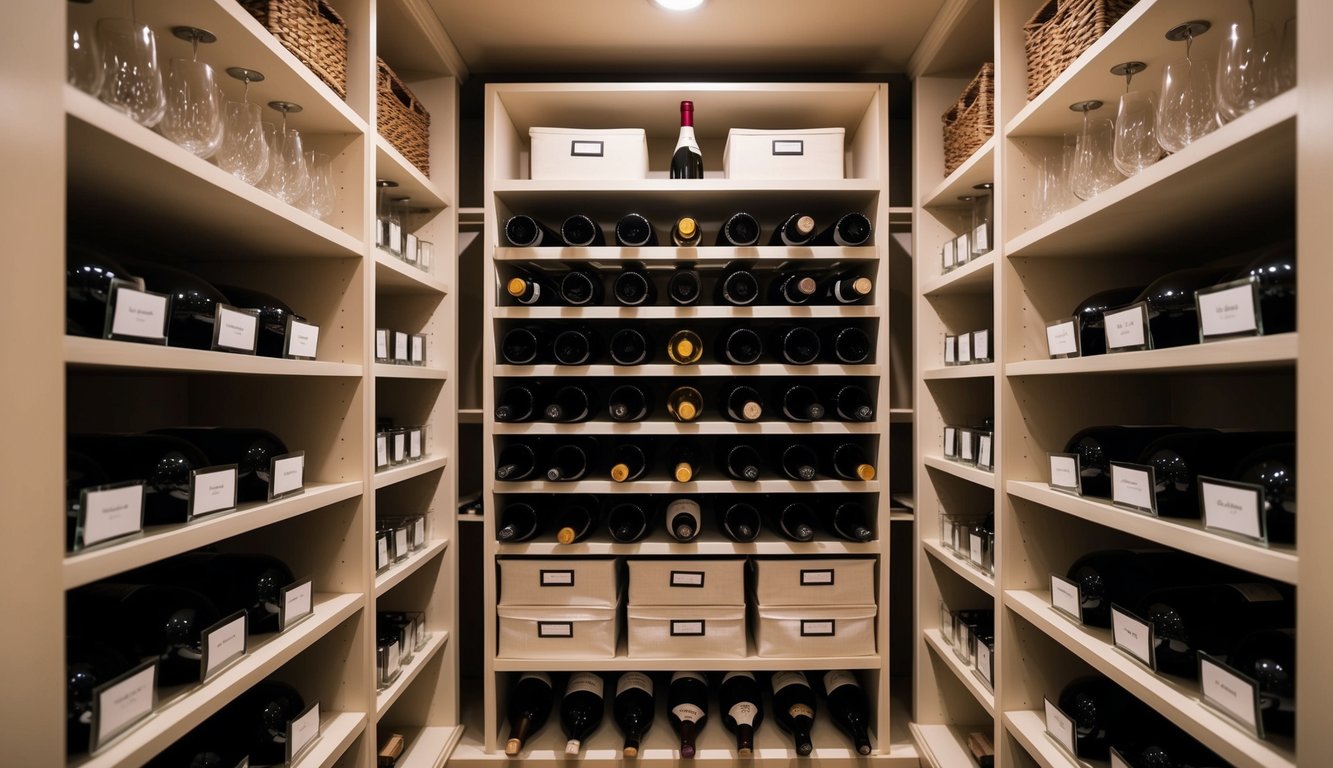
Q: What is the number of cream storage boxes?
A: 8